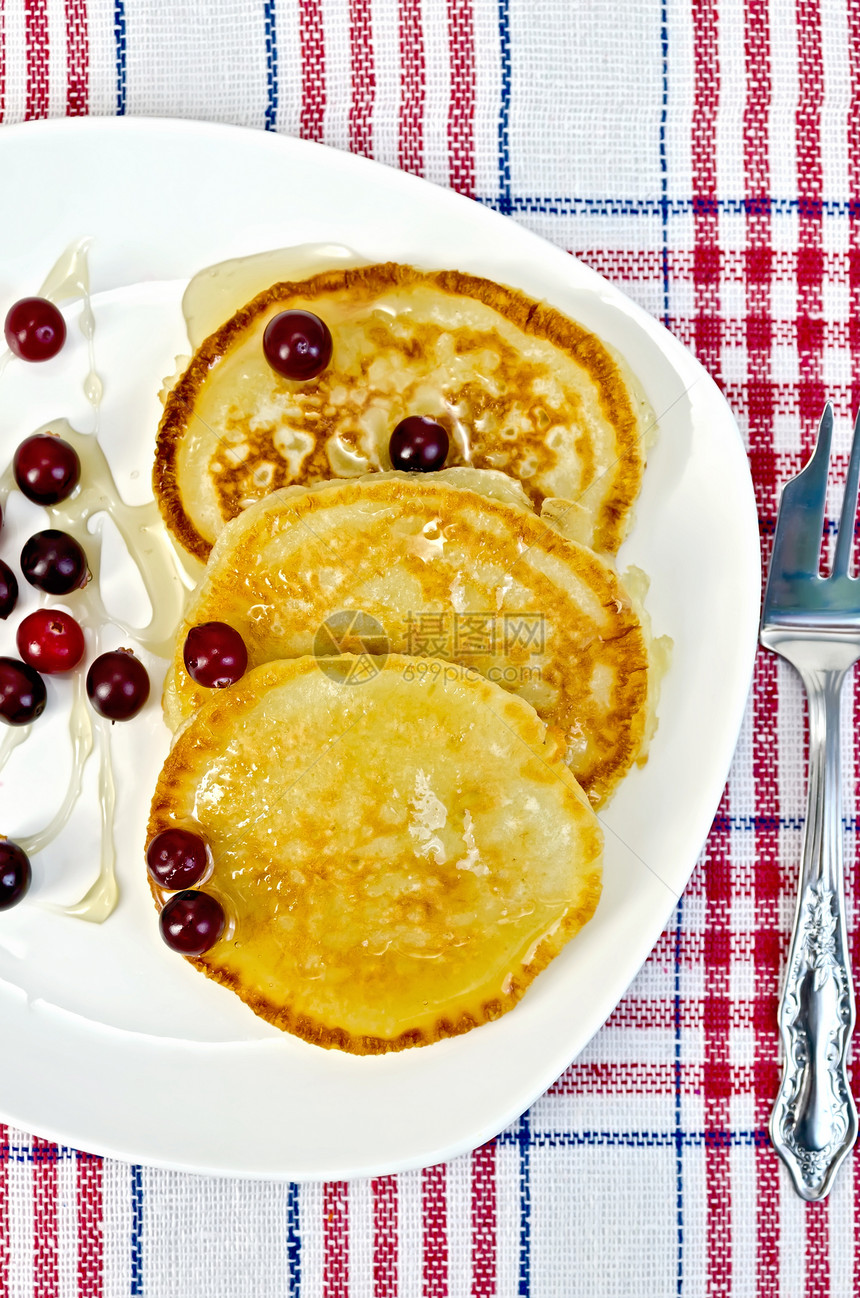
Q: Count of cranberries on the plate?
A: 13